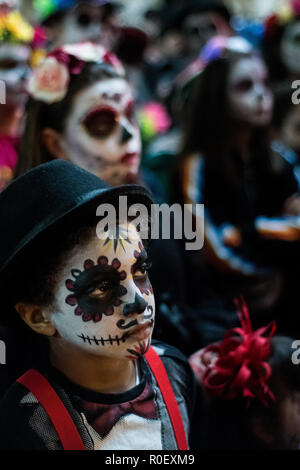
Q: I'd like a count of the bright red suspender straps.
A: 2